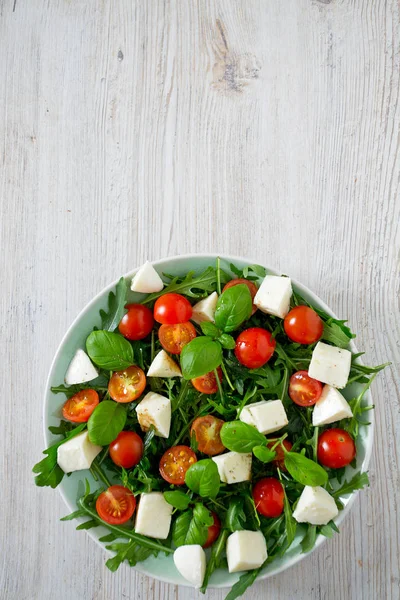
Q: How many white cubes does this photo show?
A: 15